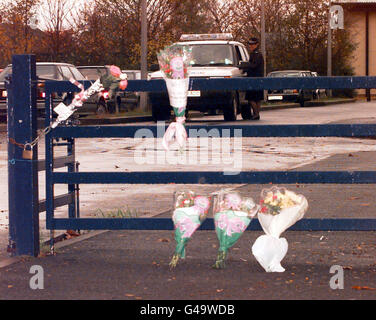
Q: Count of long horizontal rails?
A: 4